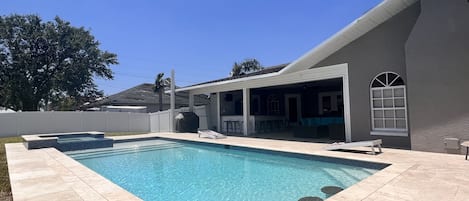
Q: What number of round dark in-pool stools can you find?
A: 2